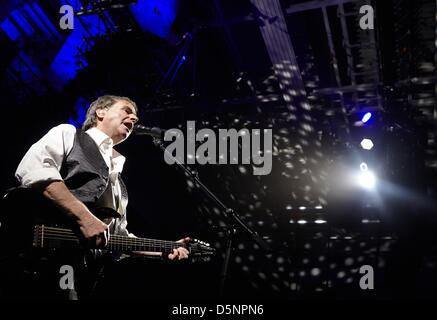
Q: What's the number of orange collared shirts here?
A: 0